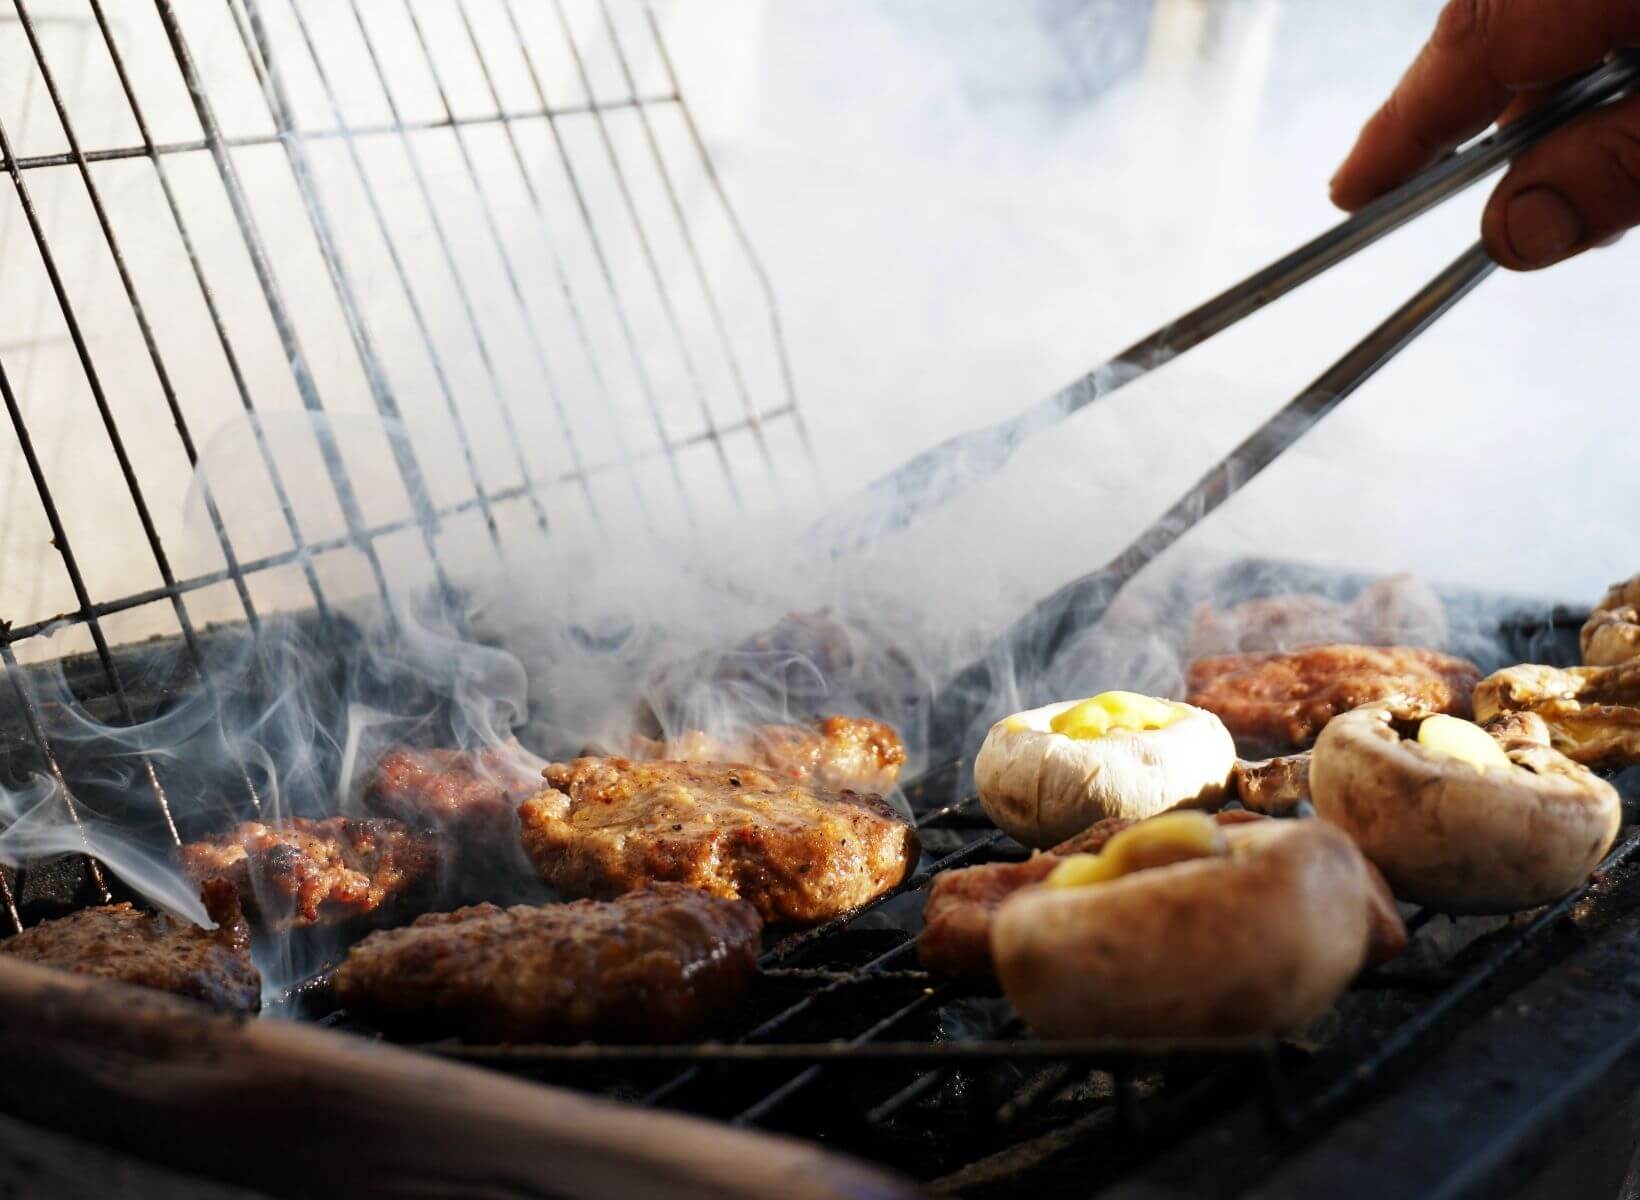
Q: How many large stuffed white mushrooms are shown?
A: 3